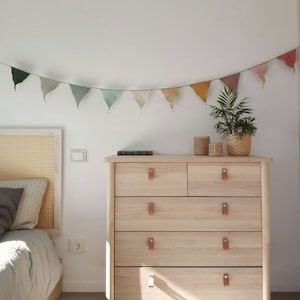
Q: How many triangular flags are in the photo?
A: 10